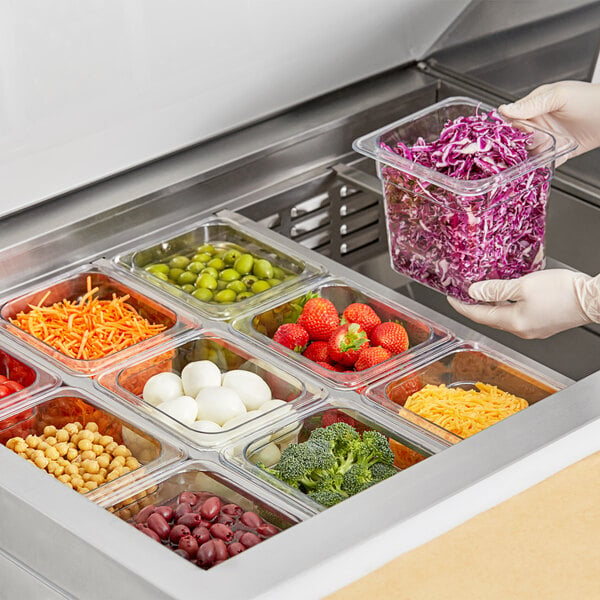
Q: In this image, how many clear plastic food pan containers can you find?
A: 10